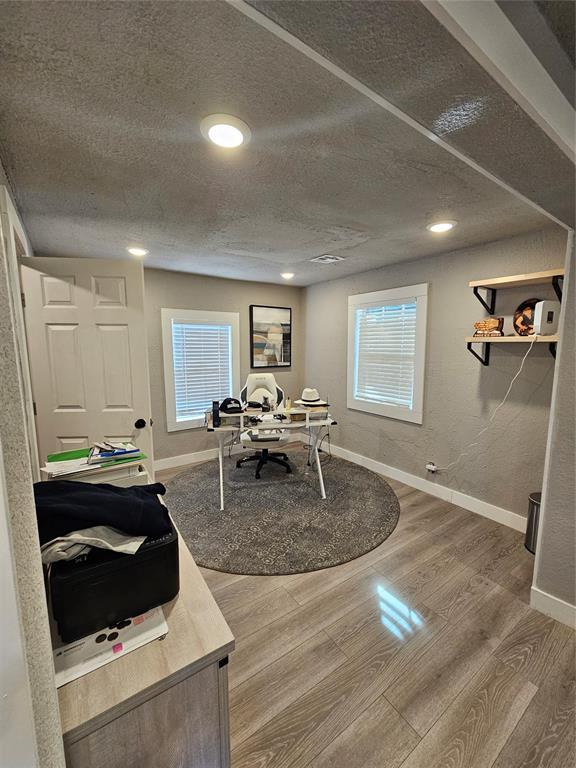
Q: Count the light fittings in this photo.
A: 4